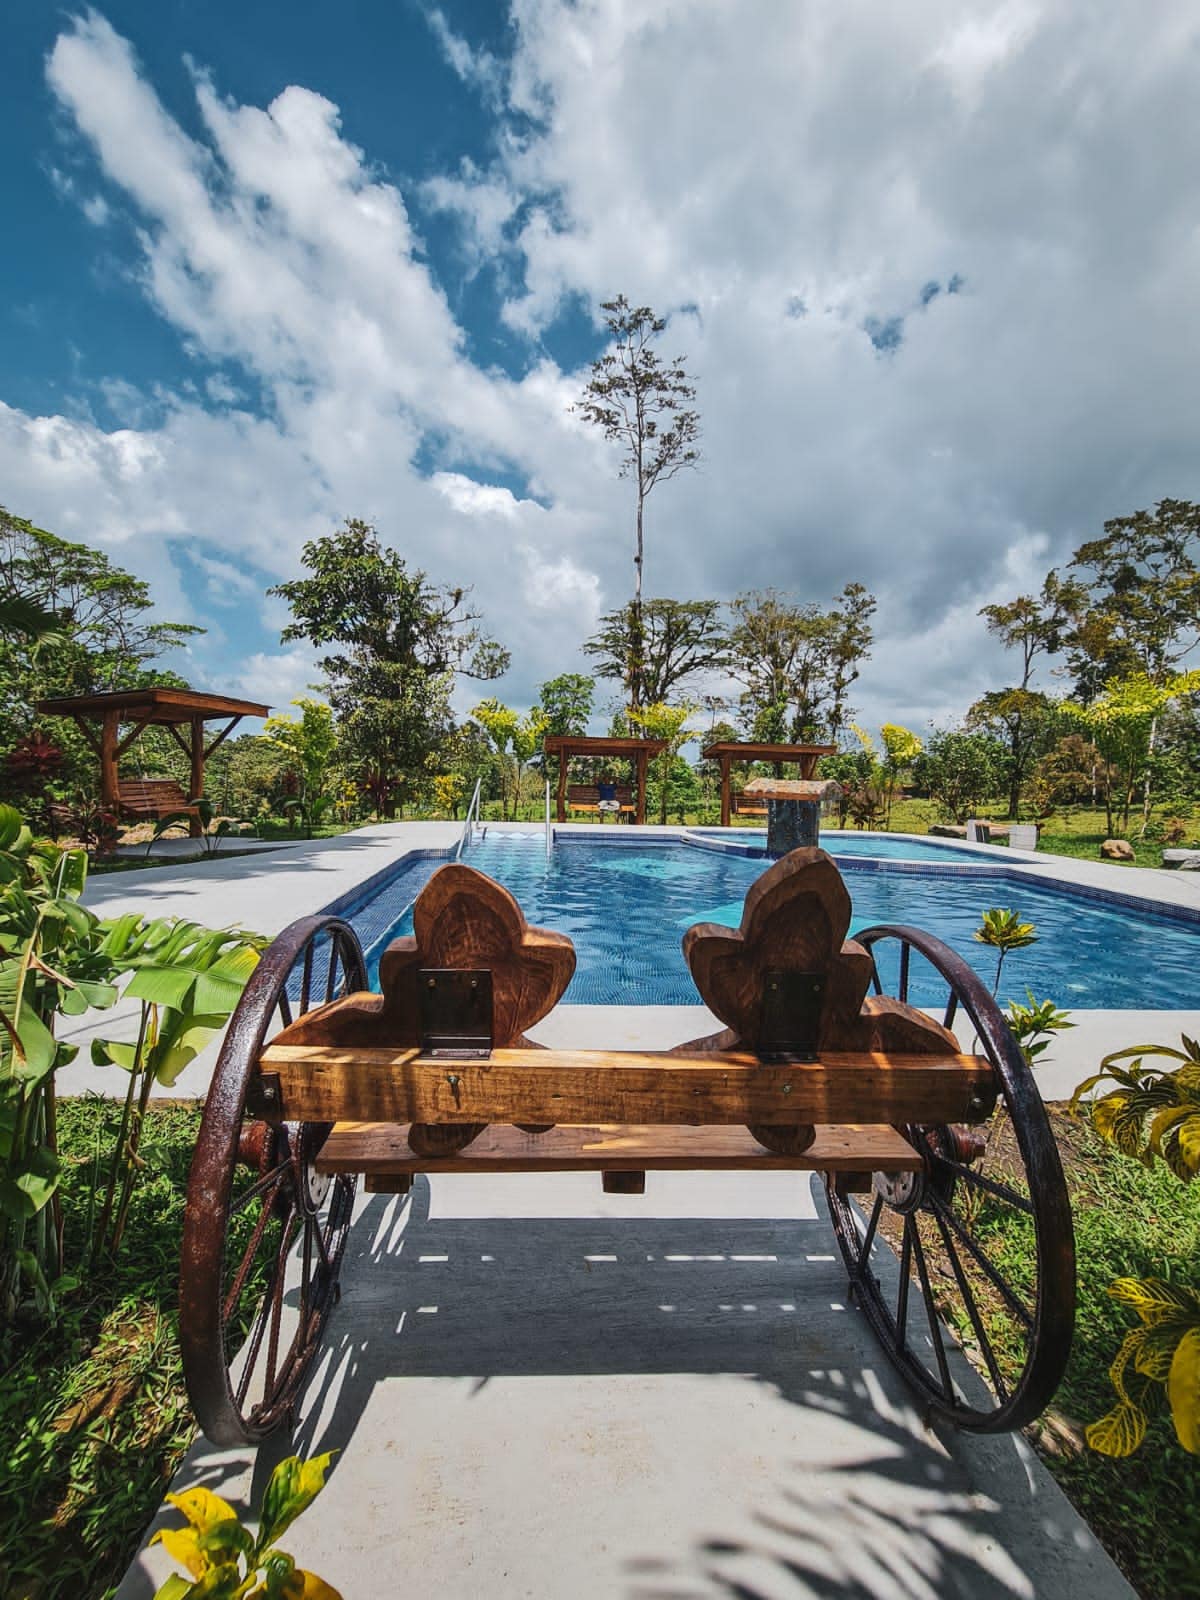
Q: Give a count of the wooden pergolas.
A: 3